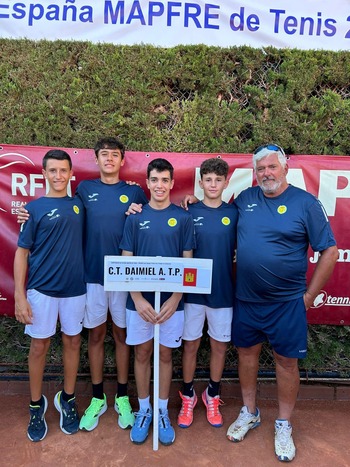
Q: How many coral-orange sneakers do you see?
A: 2